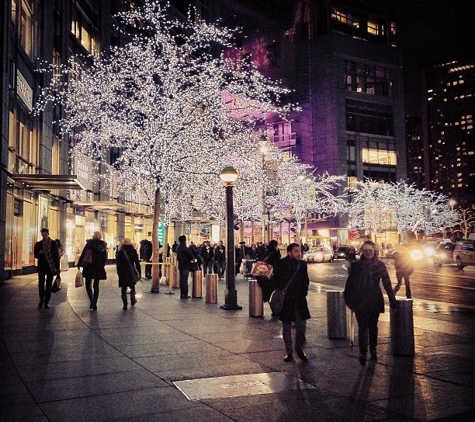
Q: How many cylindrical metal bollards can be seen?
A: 6